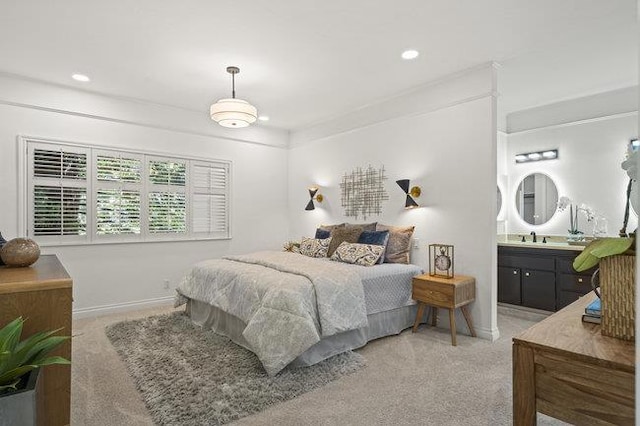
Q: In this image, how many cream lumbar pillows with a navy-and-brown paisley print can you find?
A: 2